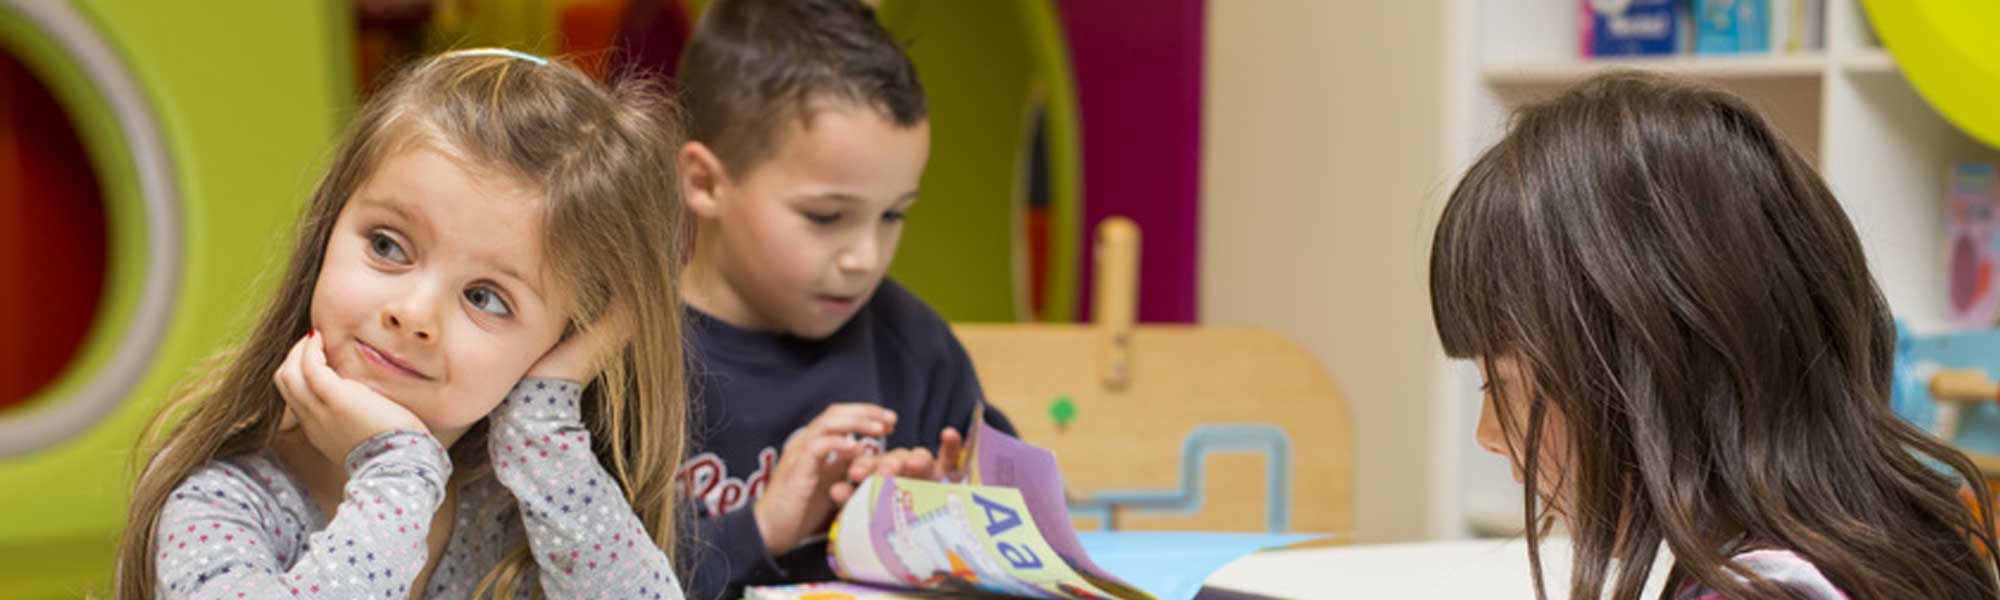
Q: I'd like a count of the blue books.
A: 2